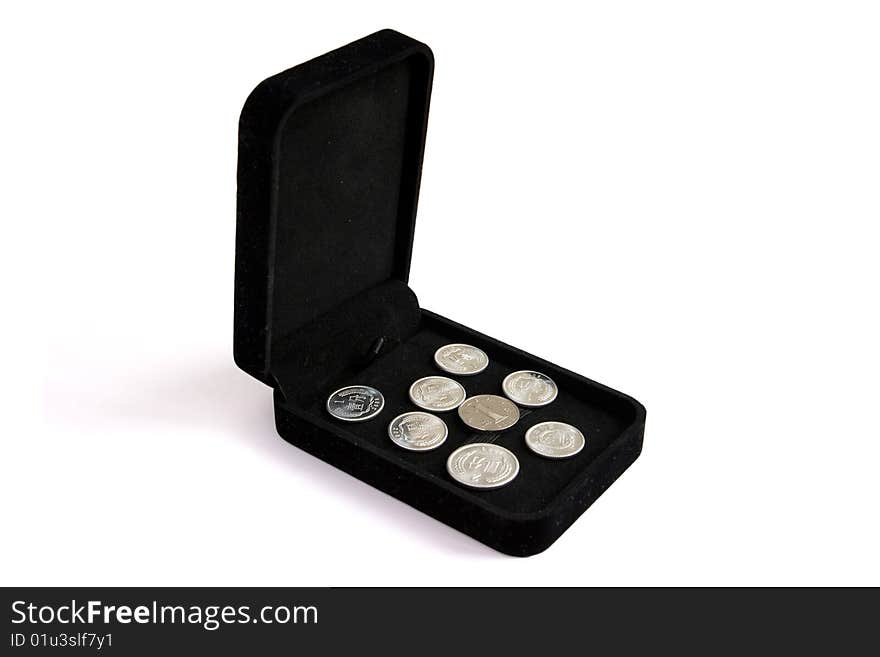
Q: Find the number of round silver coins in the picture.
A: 8